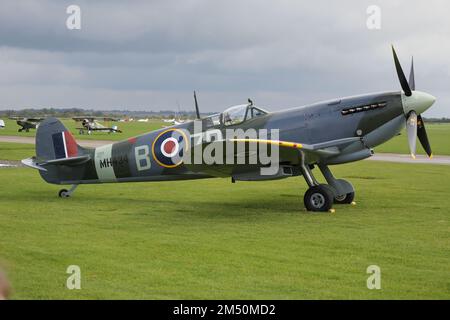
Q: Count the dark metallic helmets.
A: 0